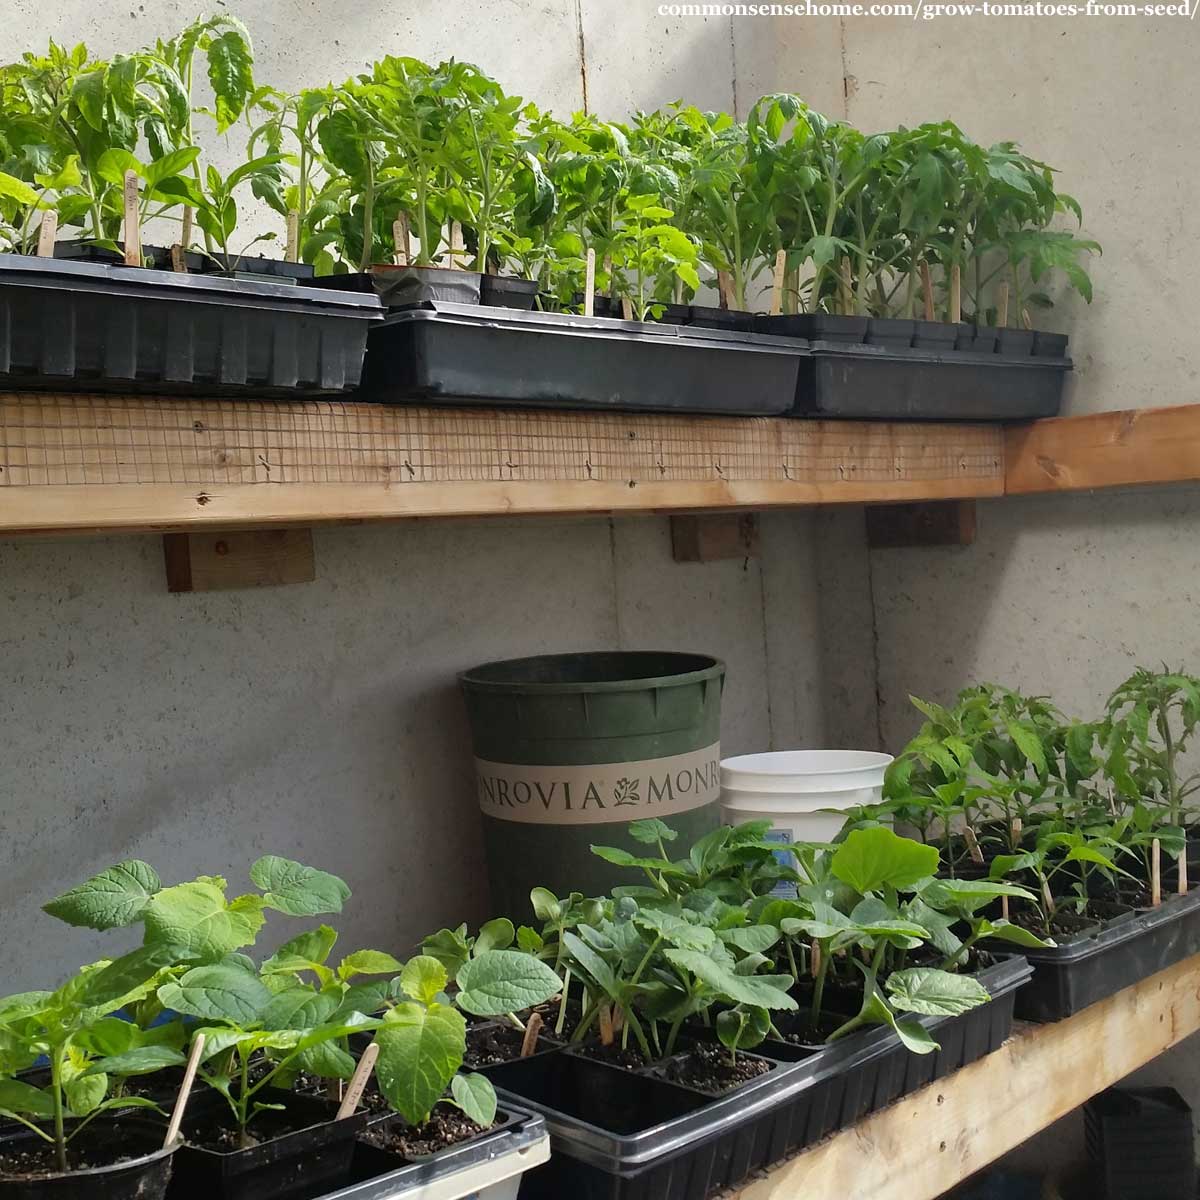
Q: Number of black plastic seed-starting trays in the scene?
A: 6